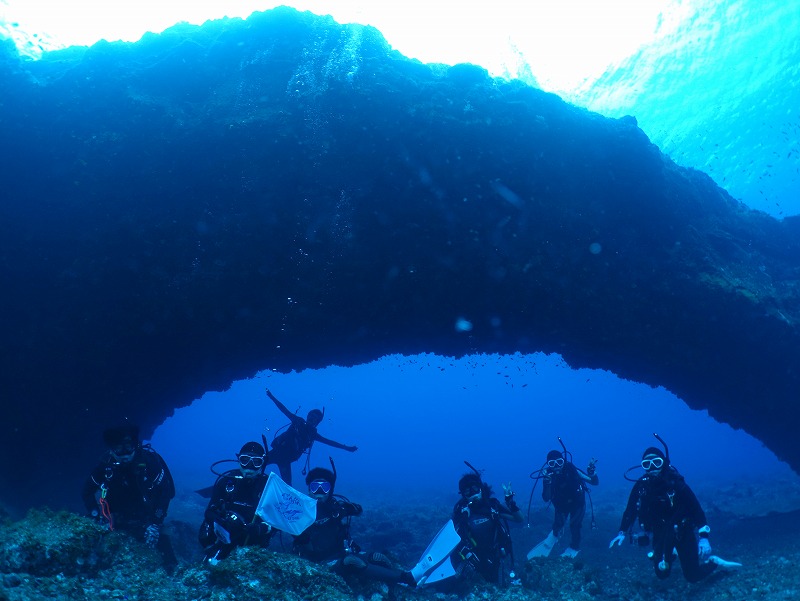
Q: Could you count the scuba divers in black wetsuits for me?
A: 7